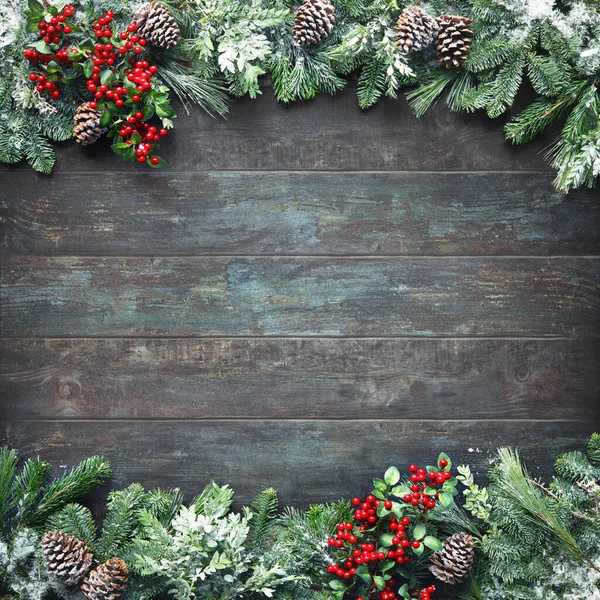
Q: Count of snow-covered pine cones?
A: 8